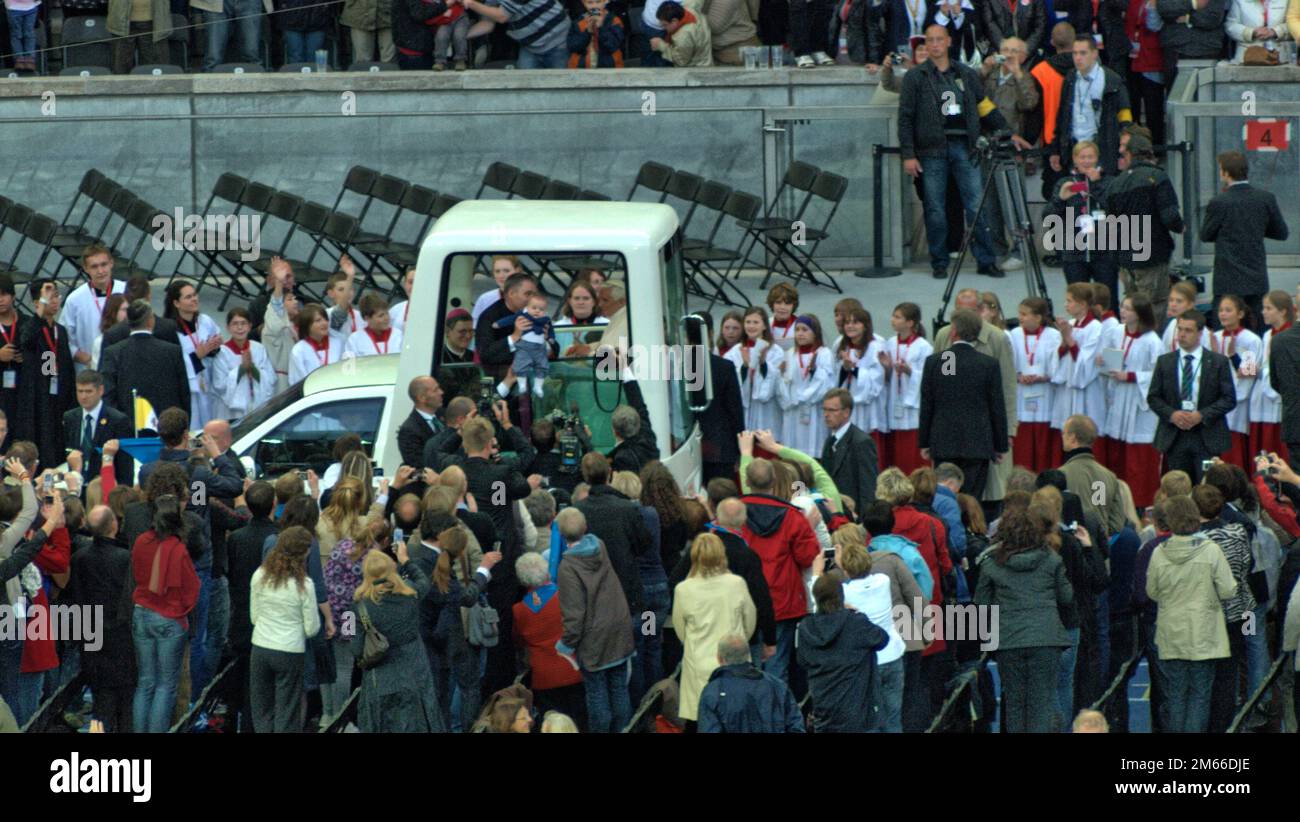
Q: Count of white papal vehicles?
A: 1